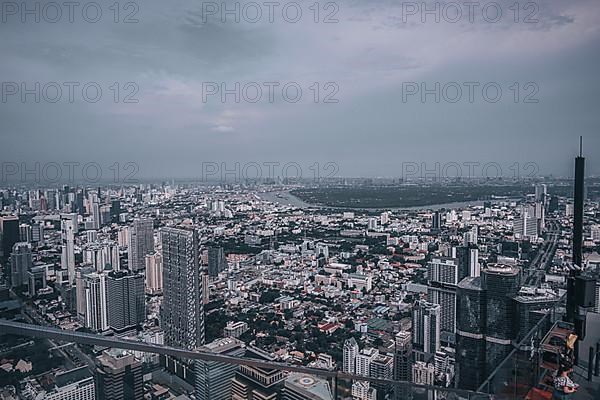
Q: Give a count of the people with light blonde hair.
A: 1